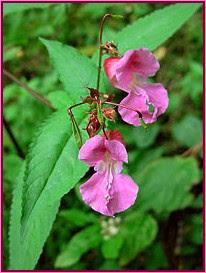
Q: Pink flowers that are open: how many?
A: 2